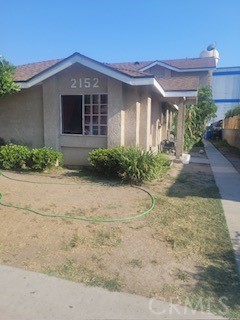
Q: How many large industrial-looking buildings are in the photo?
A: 1